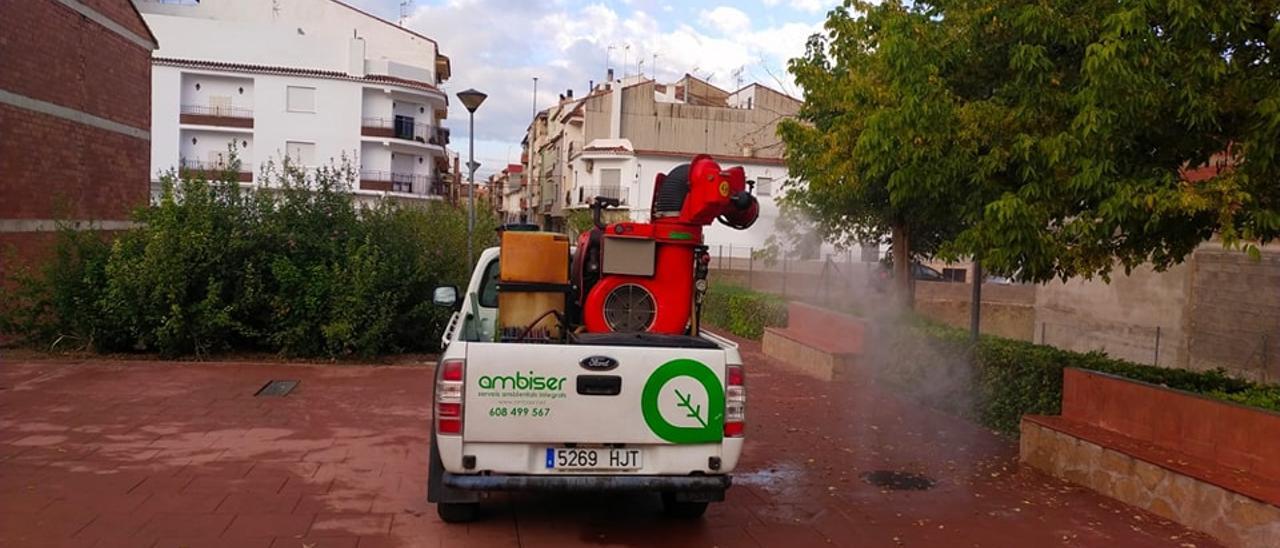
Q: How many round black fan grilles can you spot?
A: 1